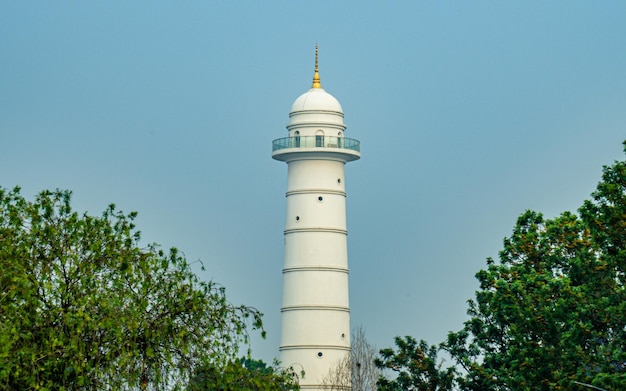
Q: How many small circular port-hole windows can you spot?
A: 5